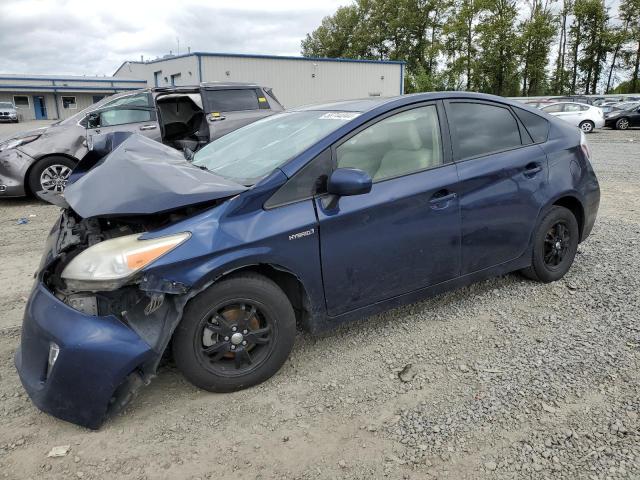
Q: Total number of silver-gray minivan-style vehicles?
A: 1